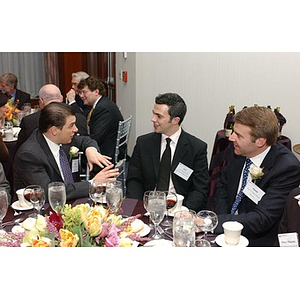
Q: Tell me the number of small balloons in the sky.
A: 0